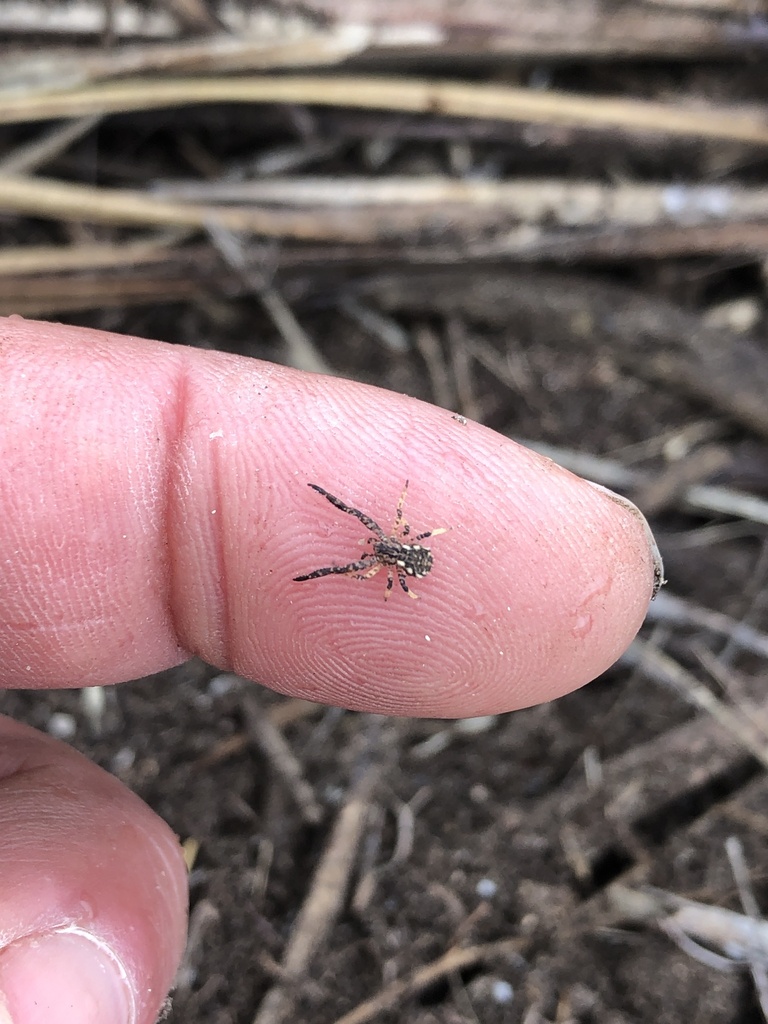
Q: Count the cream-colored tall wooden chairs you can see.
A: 0